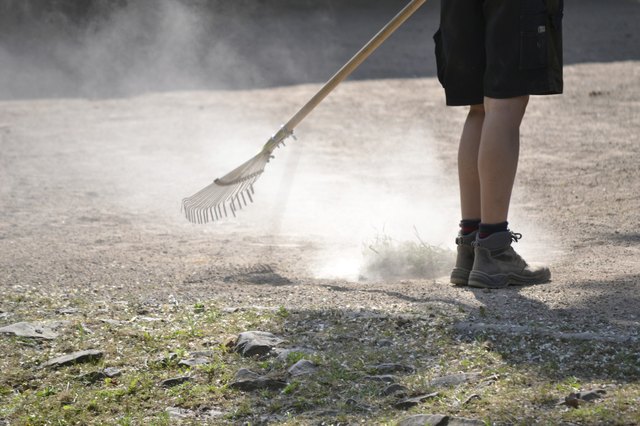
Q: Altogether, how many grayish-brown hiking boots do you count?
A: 2